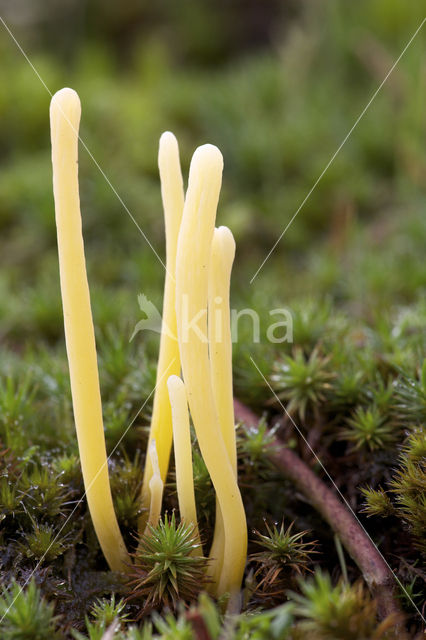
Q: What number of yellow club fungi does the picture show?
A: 6